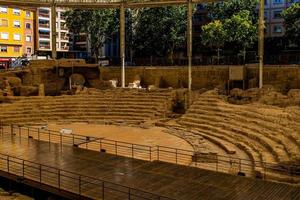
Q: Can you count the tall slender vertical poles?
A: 4